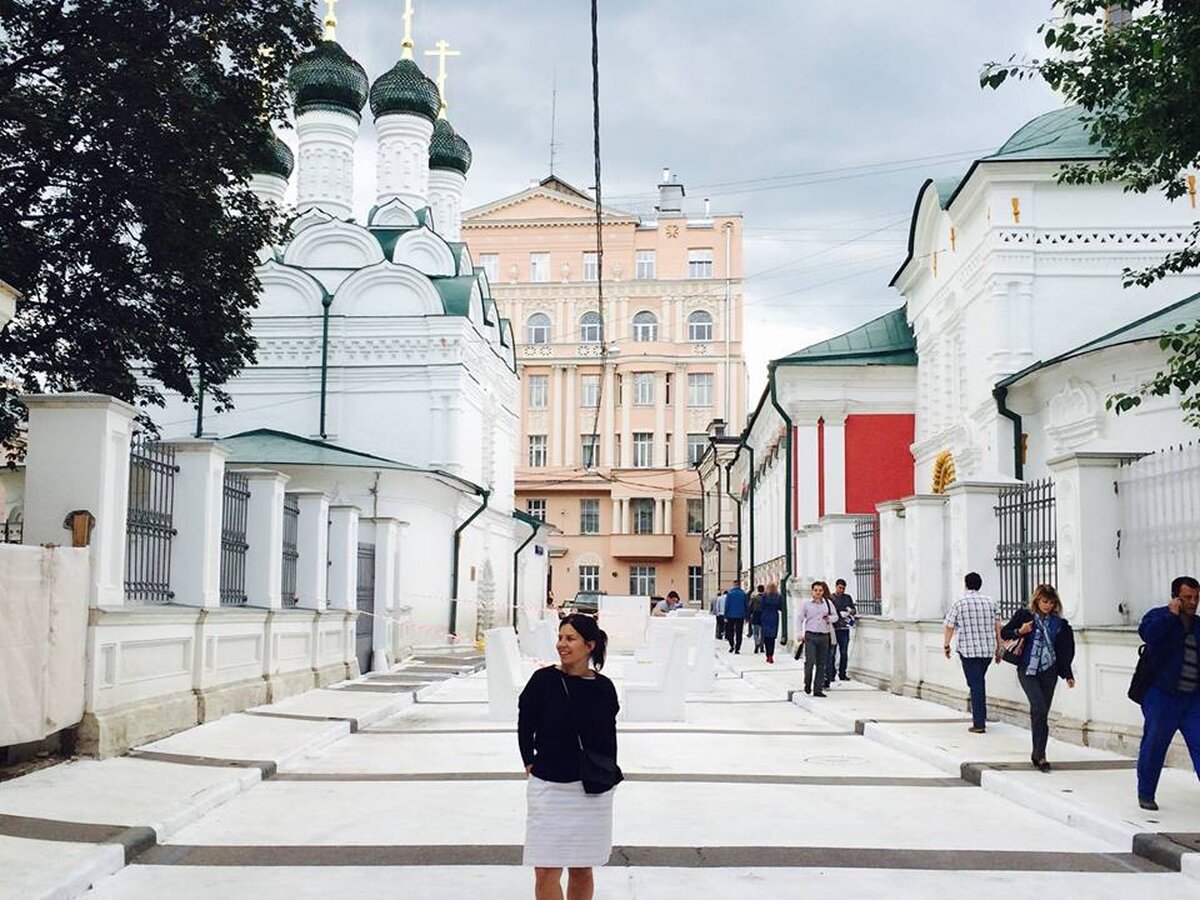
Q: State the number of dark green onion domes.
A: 4